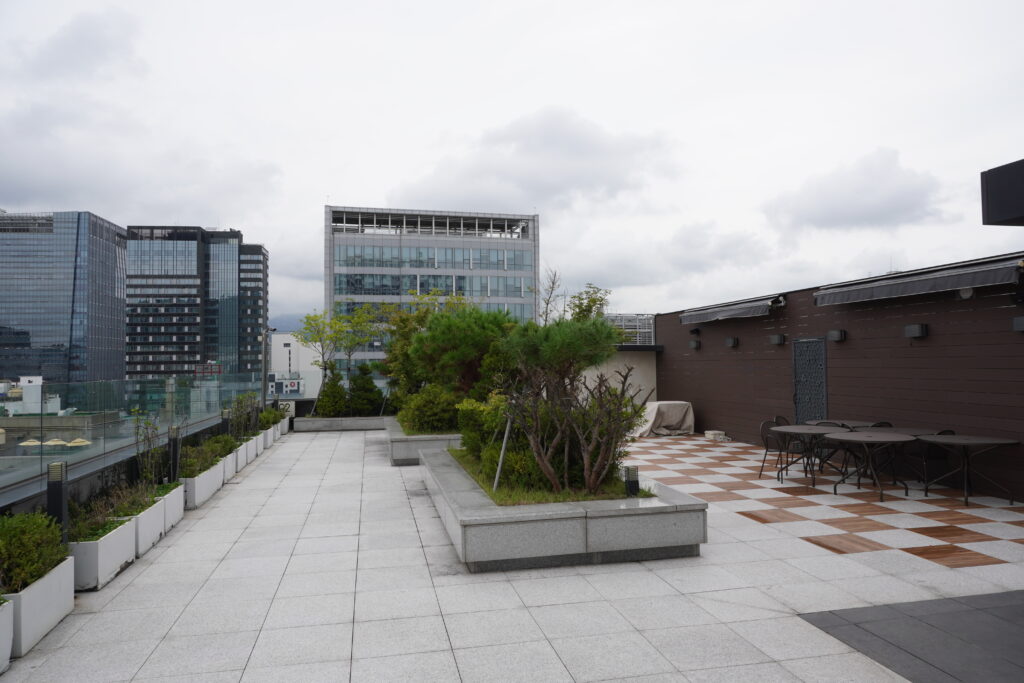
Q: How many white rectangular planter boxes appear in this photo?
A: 13